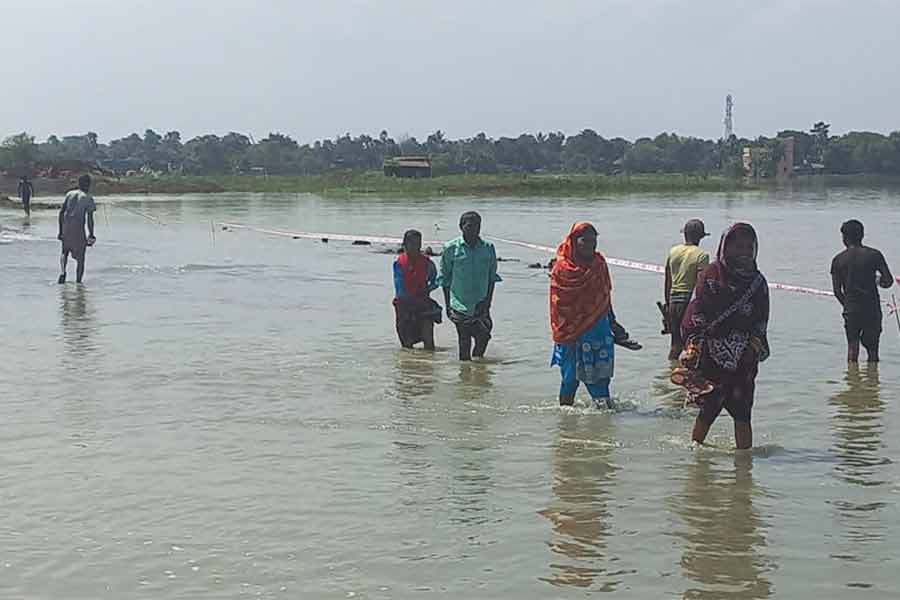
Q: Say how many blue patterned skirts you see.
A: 1